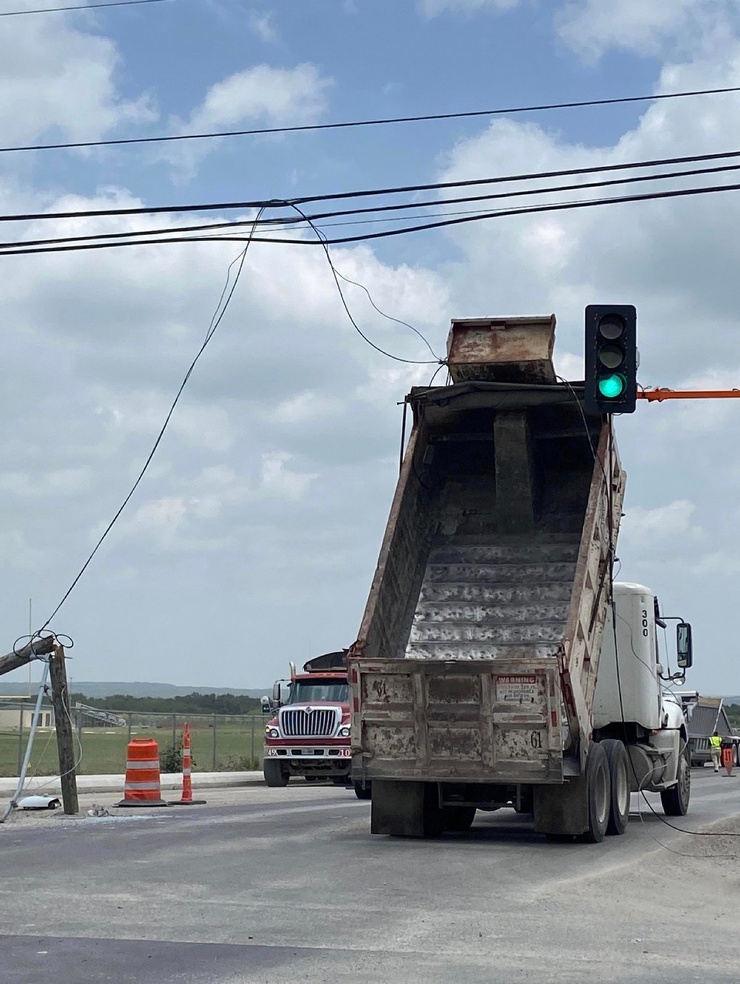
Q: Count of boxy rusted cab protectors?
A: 1